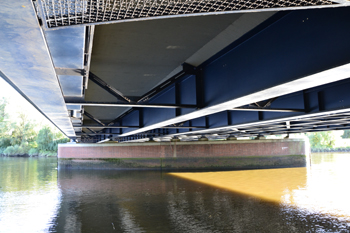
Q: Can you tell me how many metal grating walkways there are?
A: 1